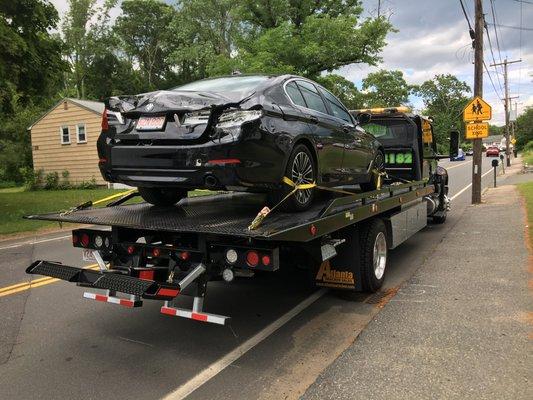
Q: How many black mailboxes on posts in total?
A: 2